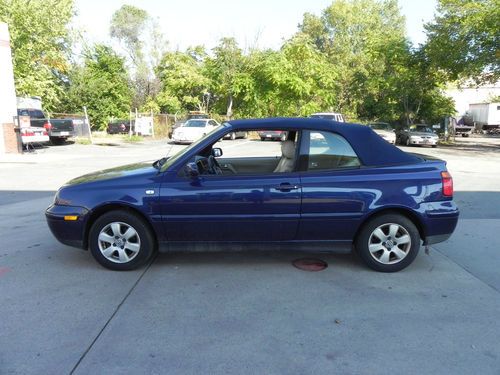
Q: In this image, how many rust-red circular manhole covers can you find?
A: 1